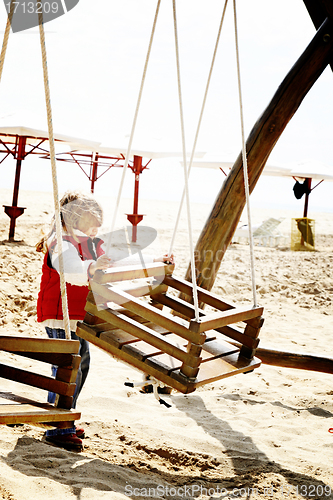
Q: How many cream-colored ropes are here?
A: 6